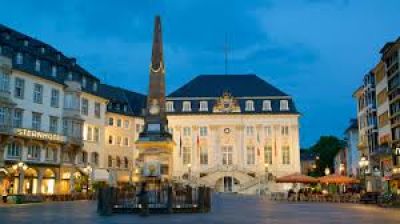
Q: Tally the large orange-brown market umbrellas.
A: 2